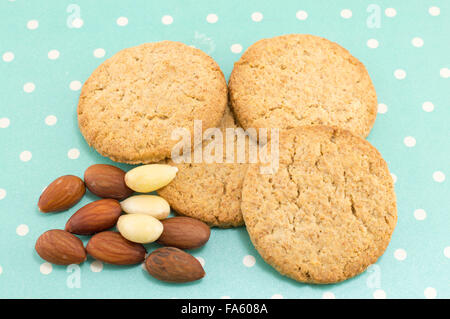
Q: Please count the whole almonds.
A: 10